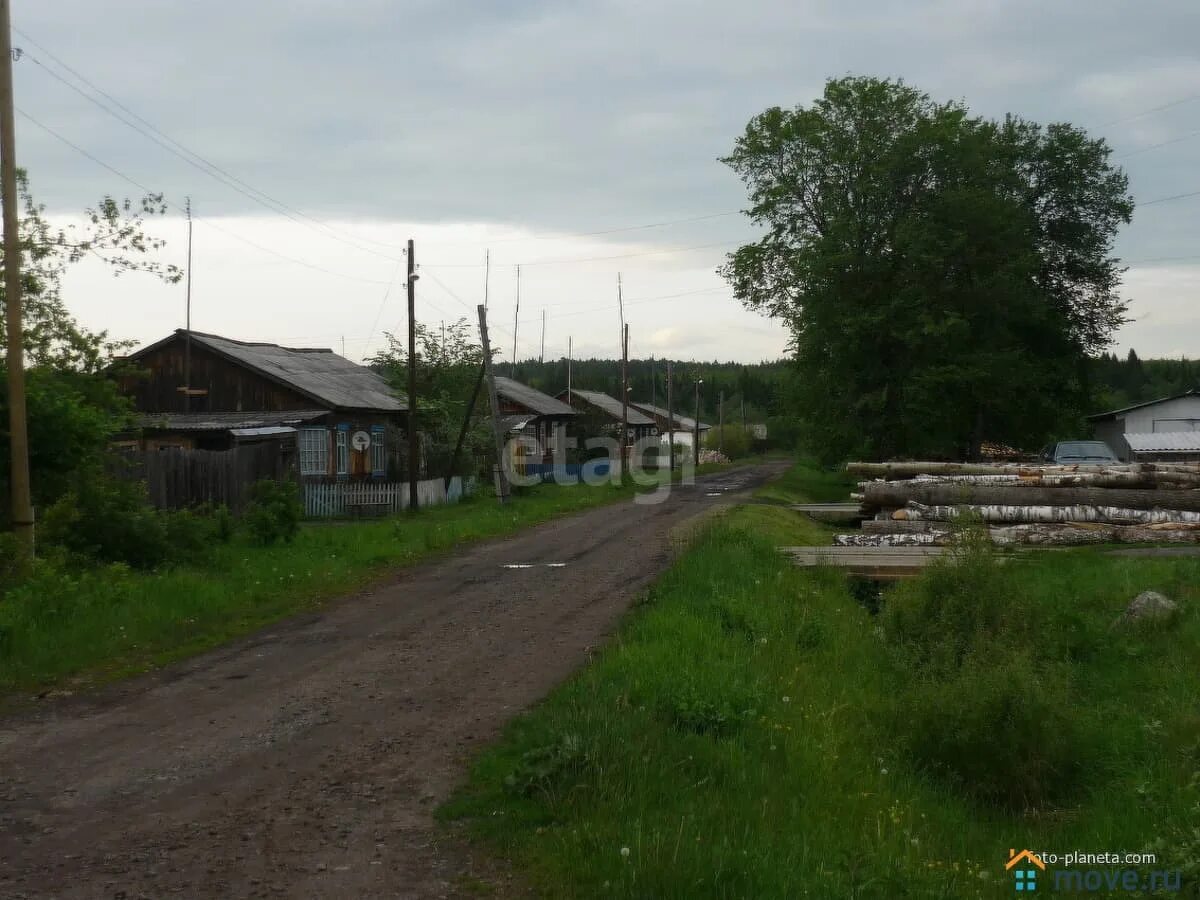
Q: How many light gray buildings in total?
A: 1